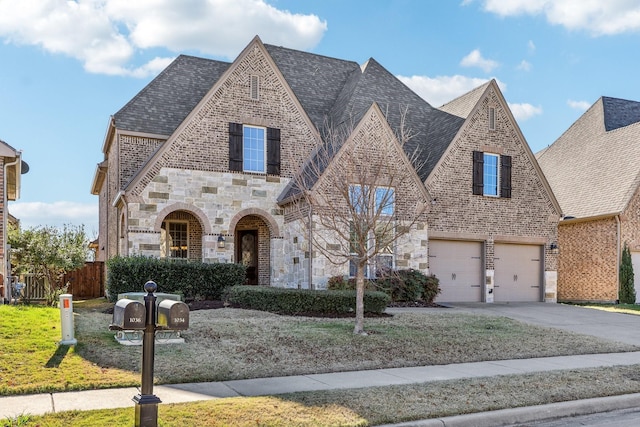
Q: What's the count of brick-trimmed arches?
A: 2